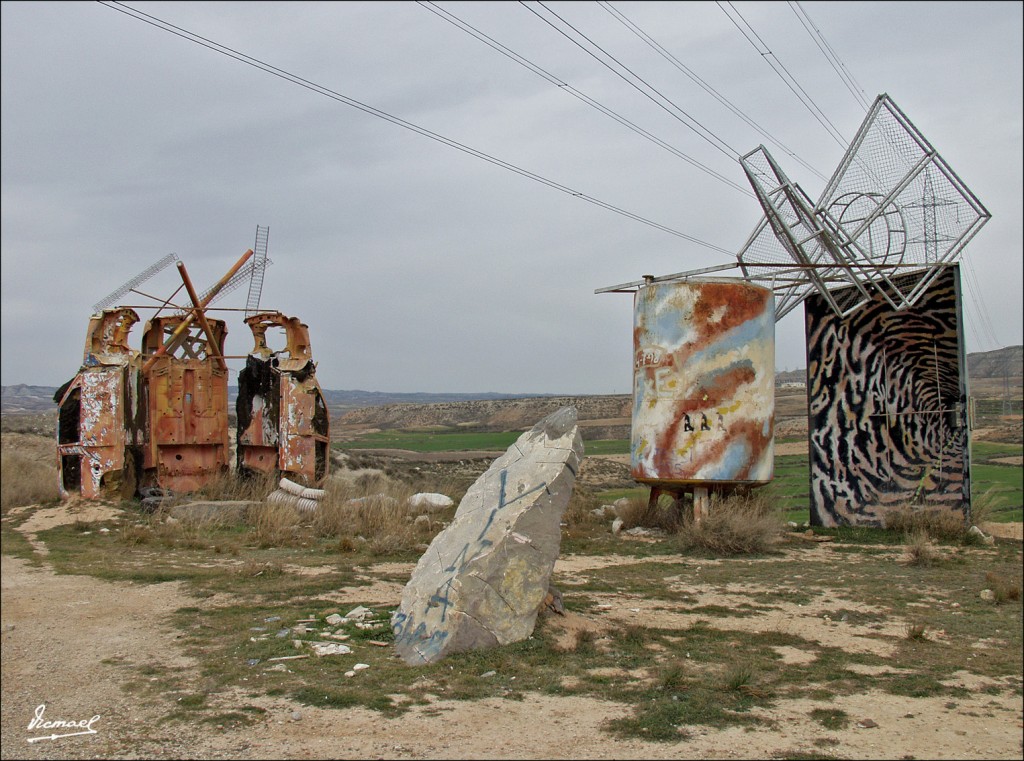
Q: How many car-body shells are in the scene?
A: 3